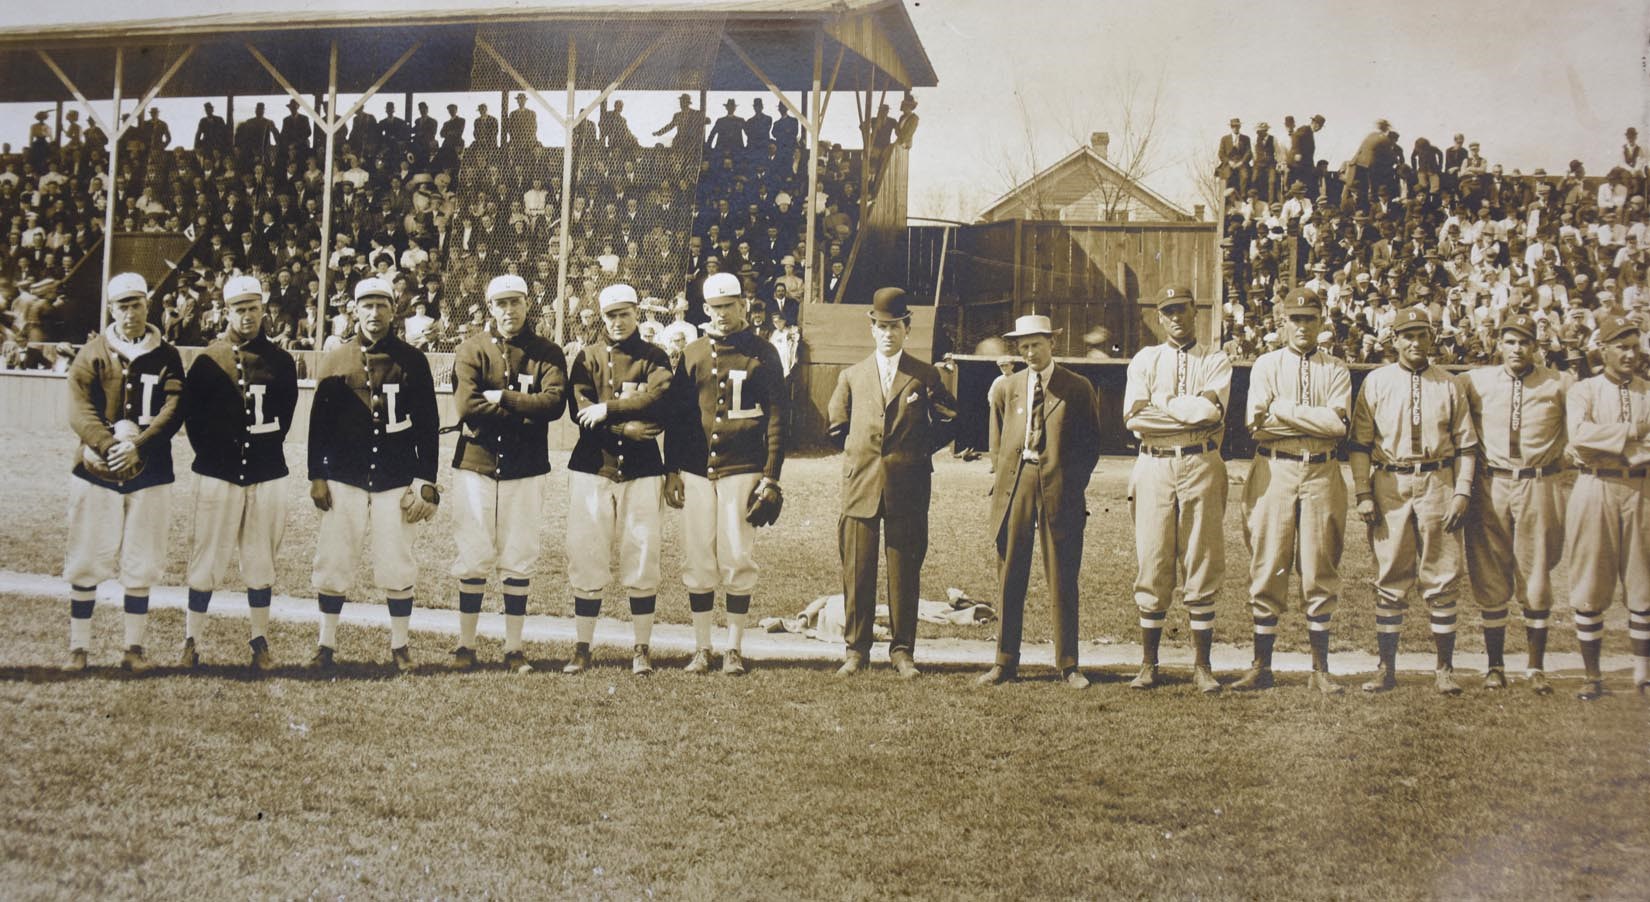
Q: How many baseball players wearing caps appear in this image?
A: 11